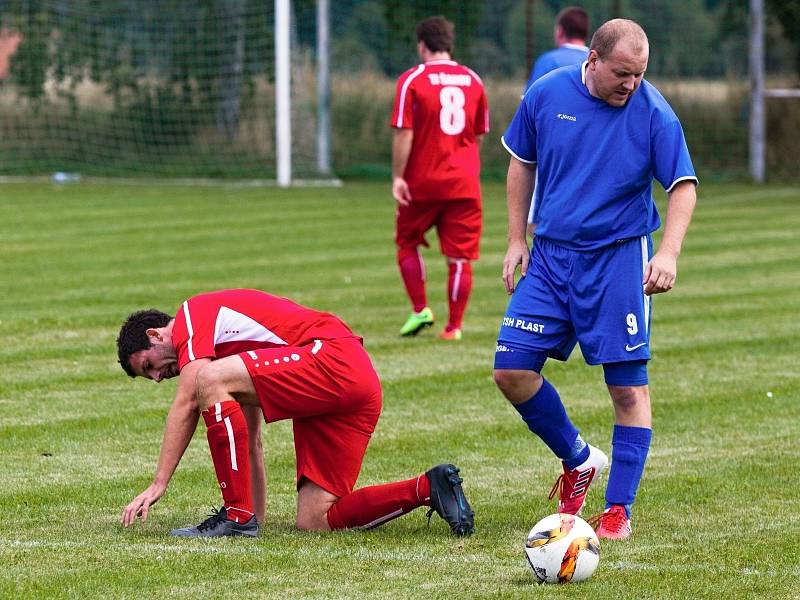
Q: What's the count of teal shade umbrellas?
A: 0